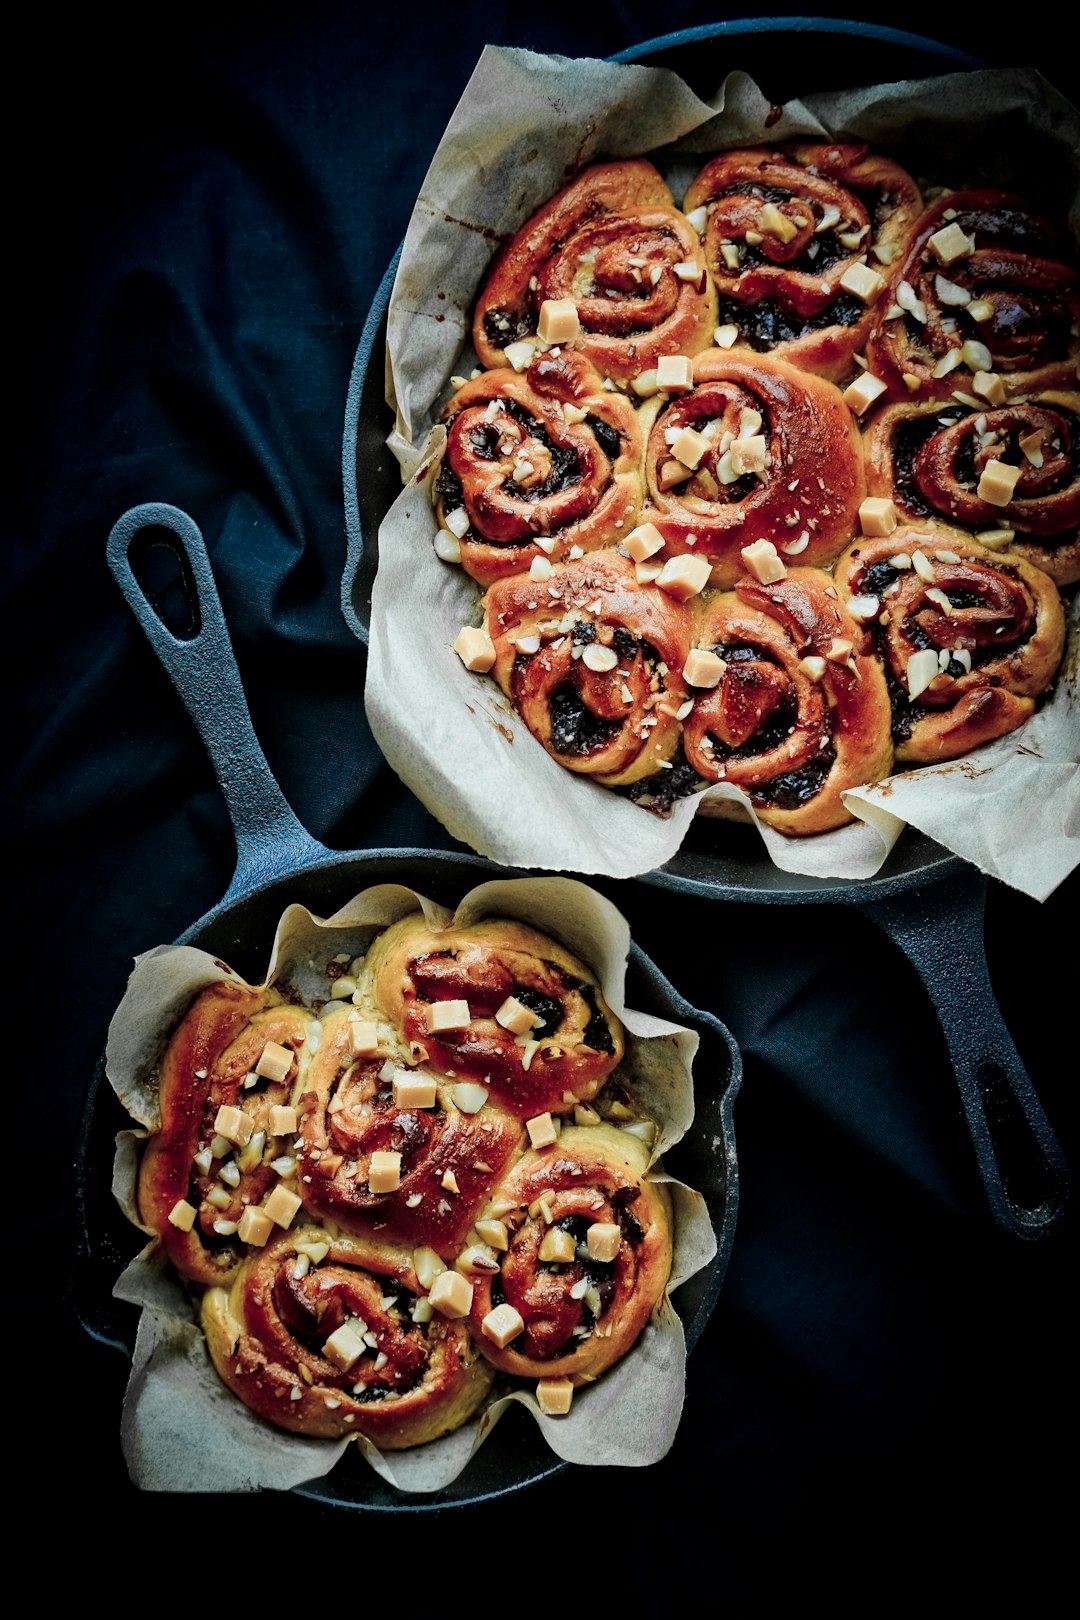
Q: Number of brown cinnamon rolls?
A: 14